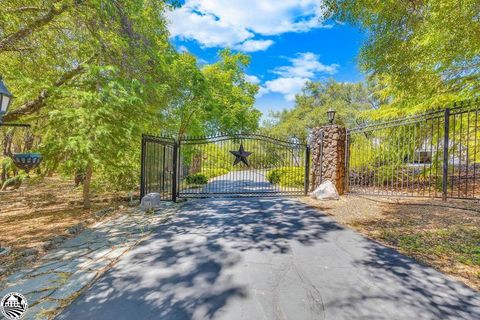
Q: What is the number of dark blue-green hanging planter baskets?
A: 1